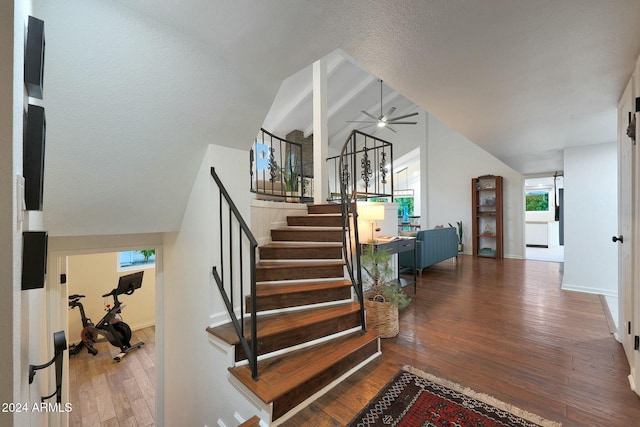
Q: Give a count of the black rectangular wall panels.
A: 3